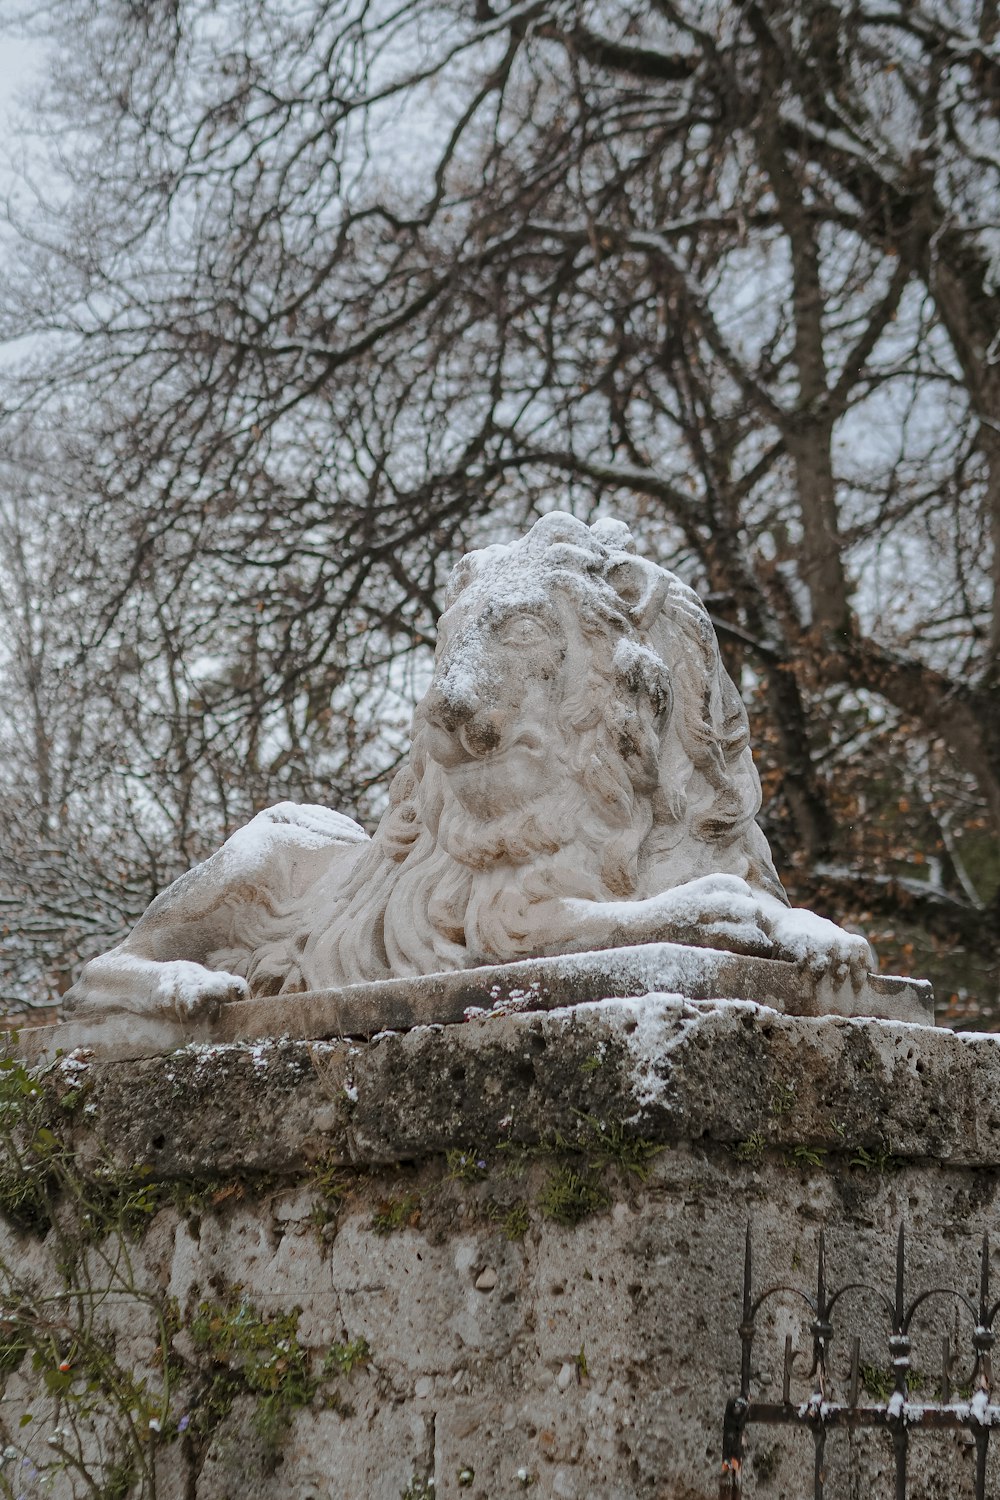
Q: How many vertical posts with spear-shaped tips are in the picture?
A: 4